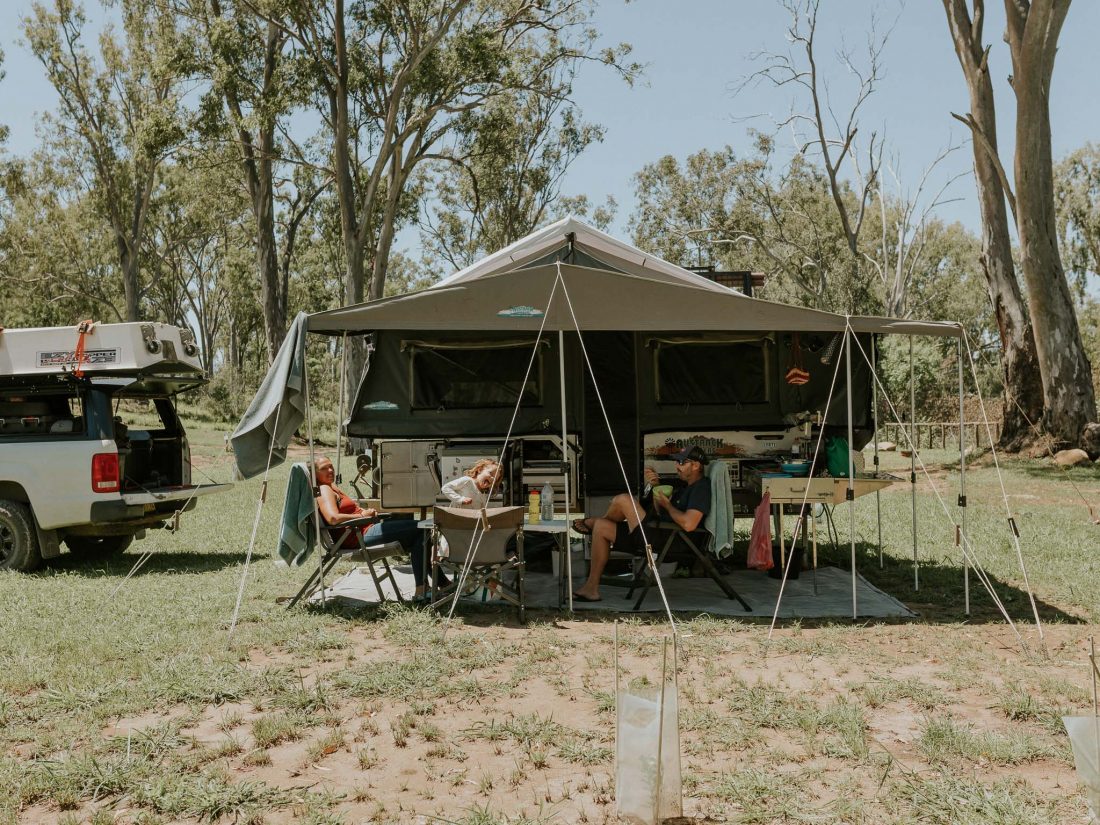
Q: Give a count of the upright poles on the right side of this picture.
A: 4